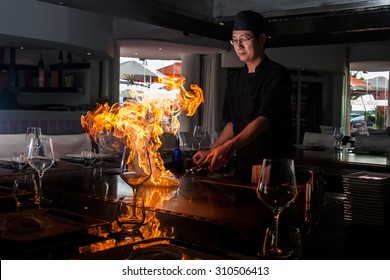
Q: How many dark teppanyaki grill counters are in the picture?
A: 1